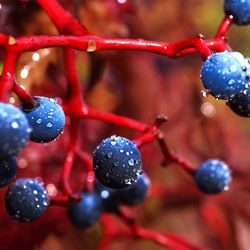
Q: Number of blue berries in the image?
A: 12